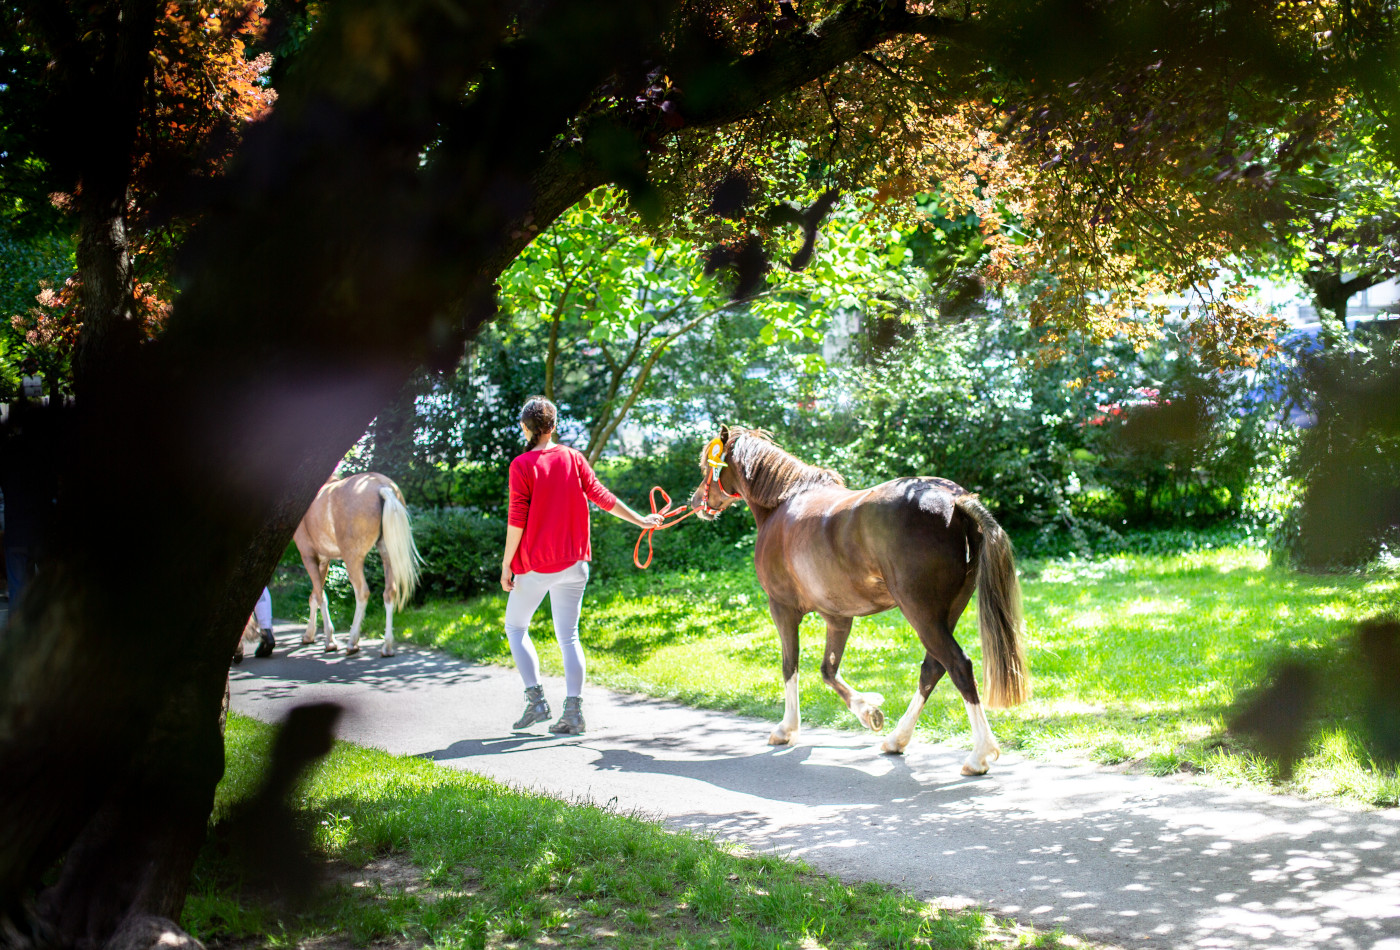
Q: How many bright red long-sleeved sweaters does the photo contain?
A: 1